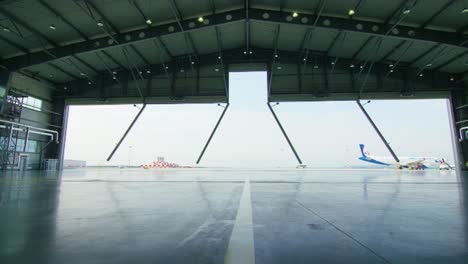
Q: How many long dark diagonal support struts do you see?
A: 4